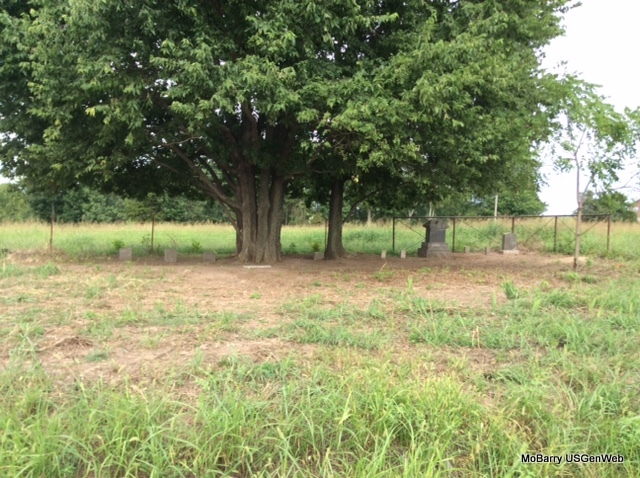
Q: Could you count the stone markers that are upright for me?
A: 10